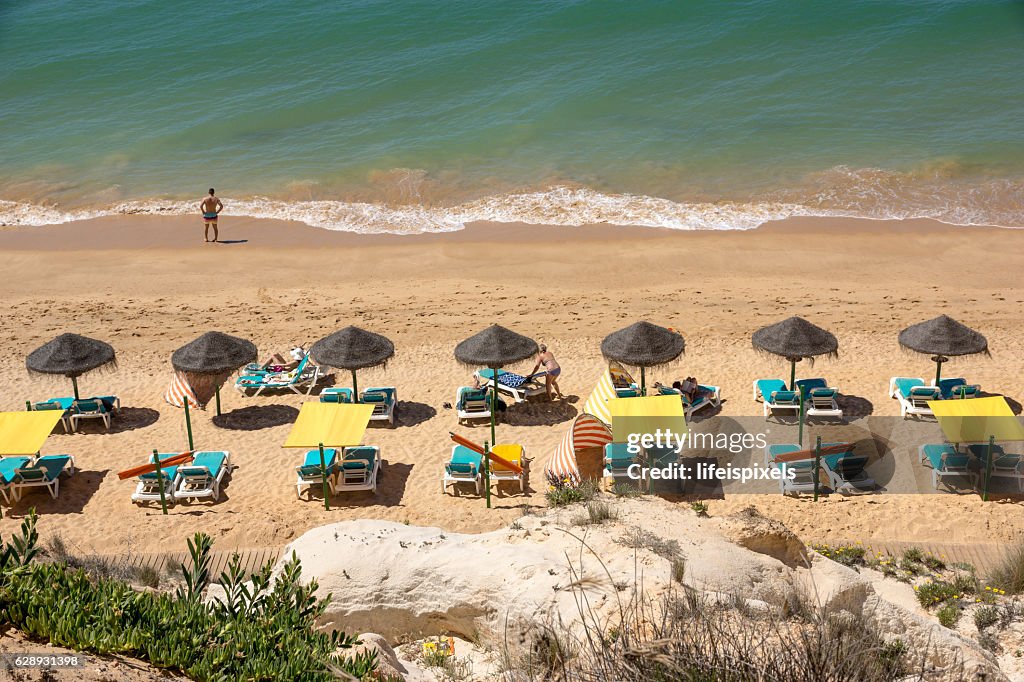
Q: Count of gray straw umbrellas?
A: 7